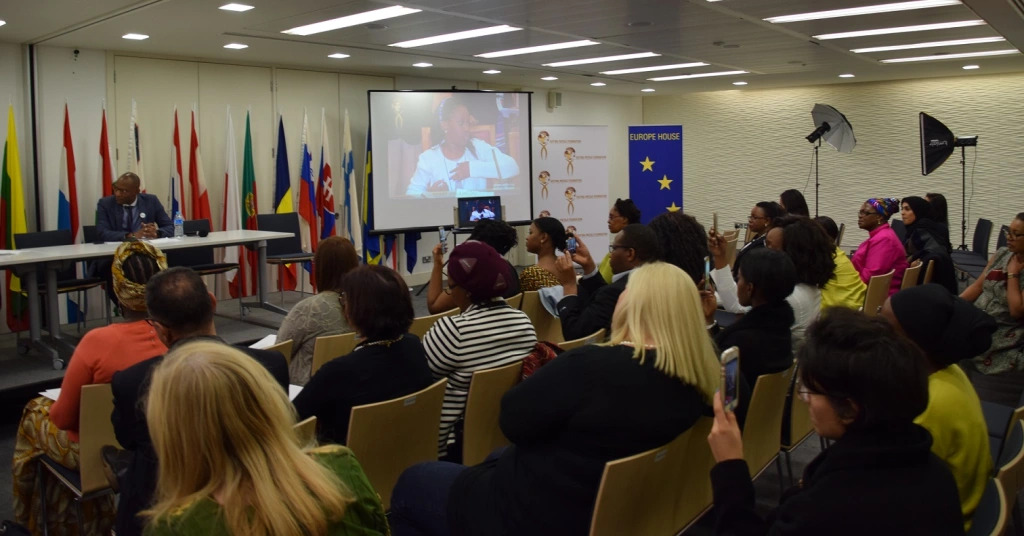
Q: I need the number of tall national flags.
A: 13